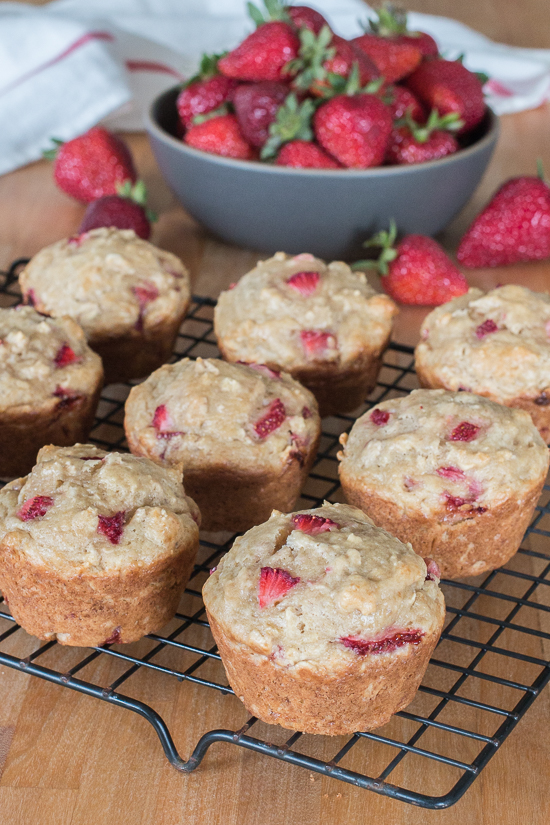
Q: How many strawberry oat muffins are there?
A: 8